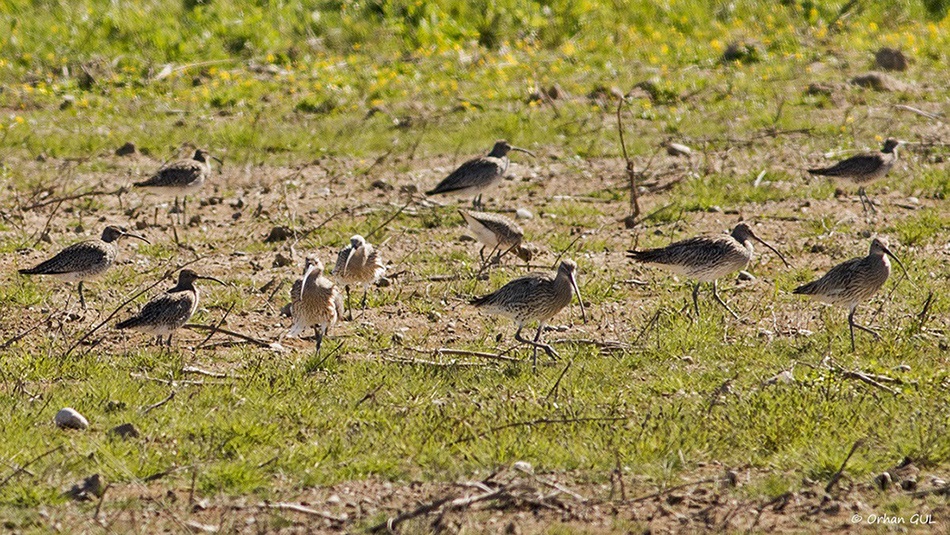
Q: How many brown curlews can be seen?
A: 11